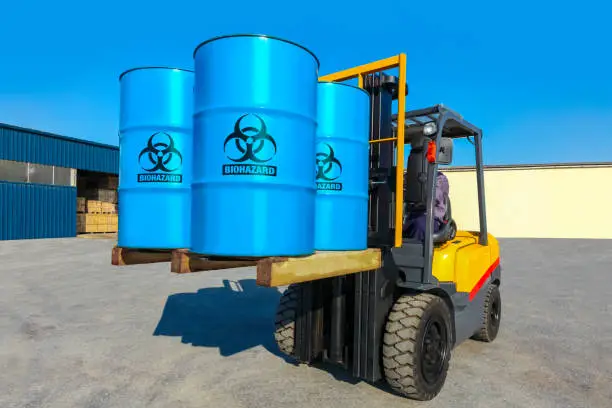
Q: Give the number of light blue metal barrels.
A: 3